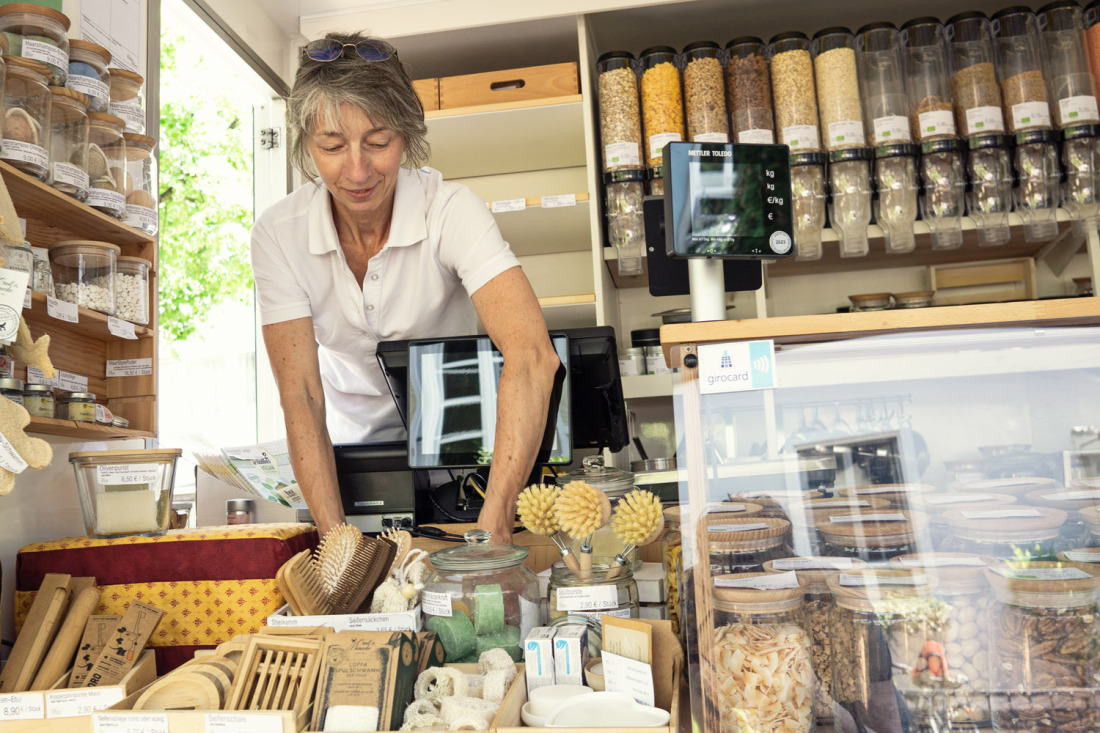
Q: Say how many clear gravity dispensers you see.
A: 12